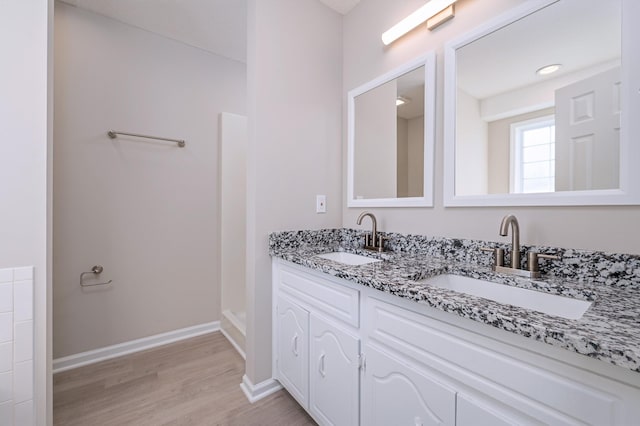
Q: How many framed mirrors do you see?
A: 2